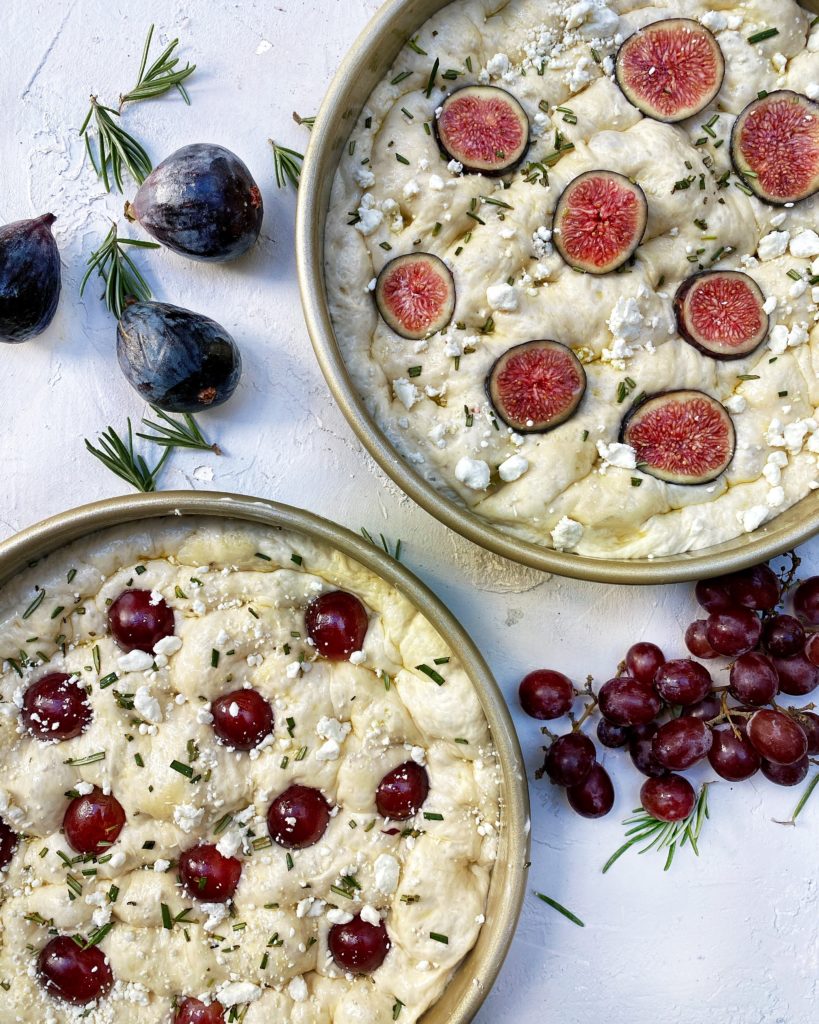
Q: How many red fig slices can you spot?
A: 8